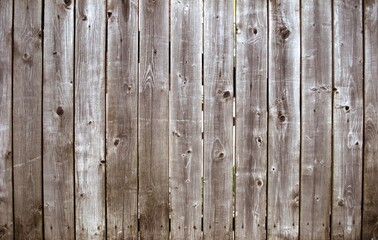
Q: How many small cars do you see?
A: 0